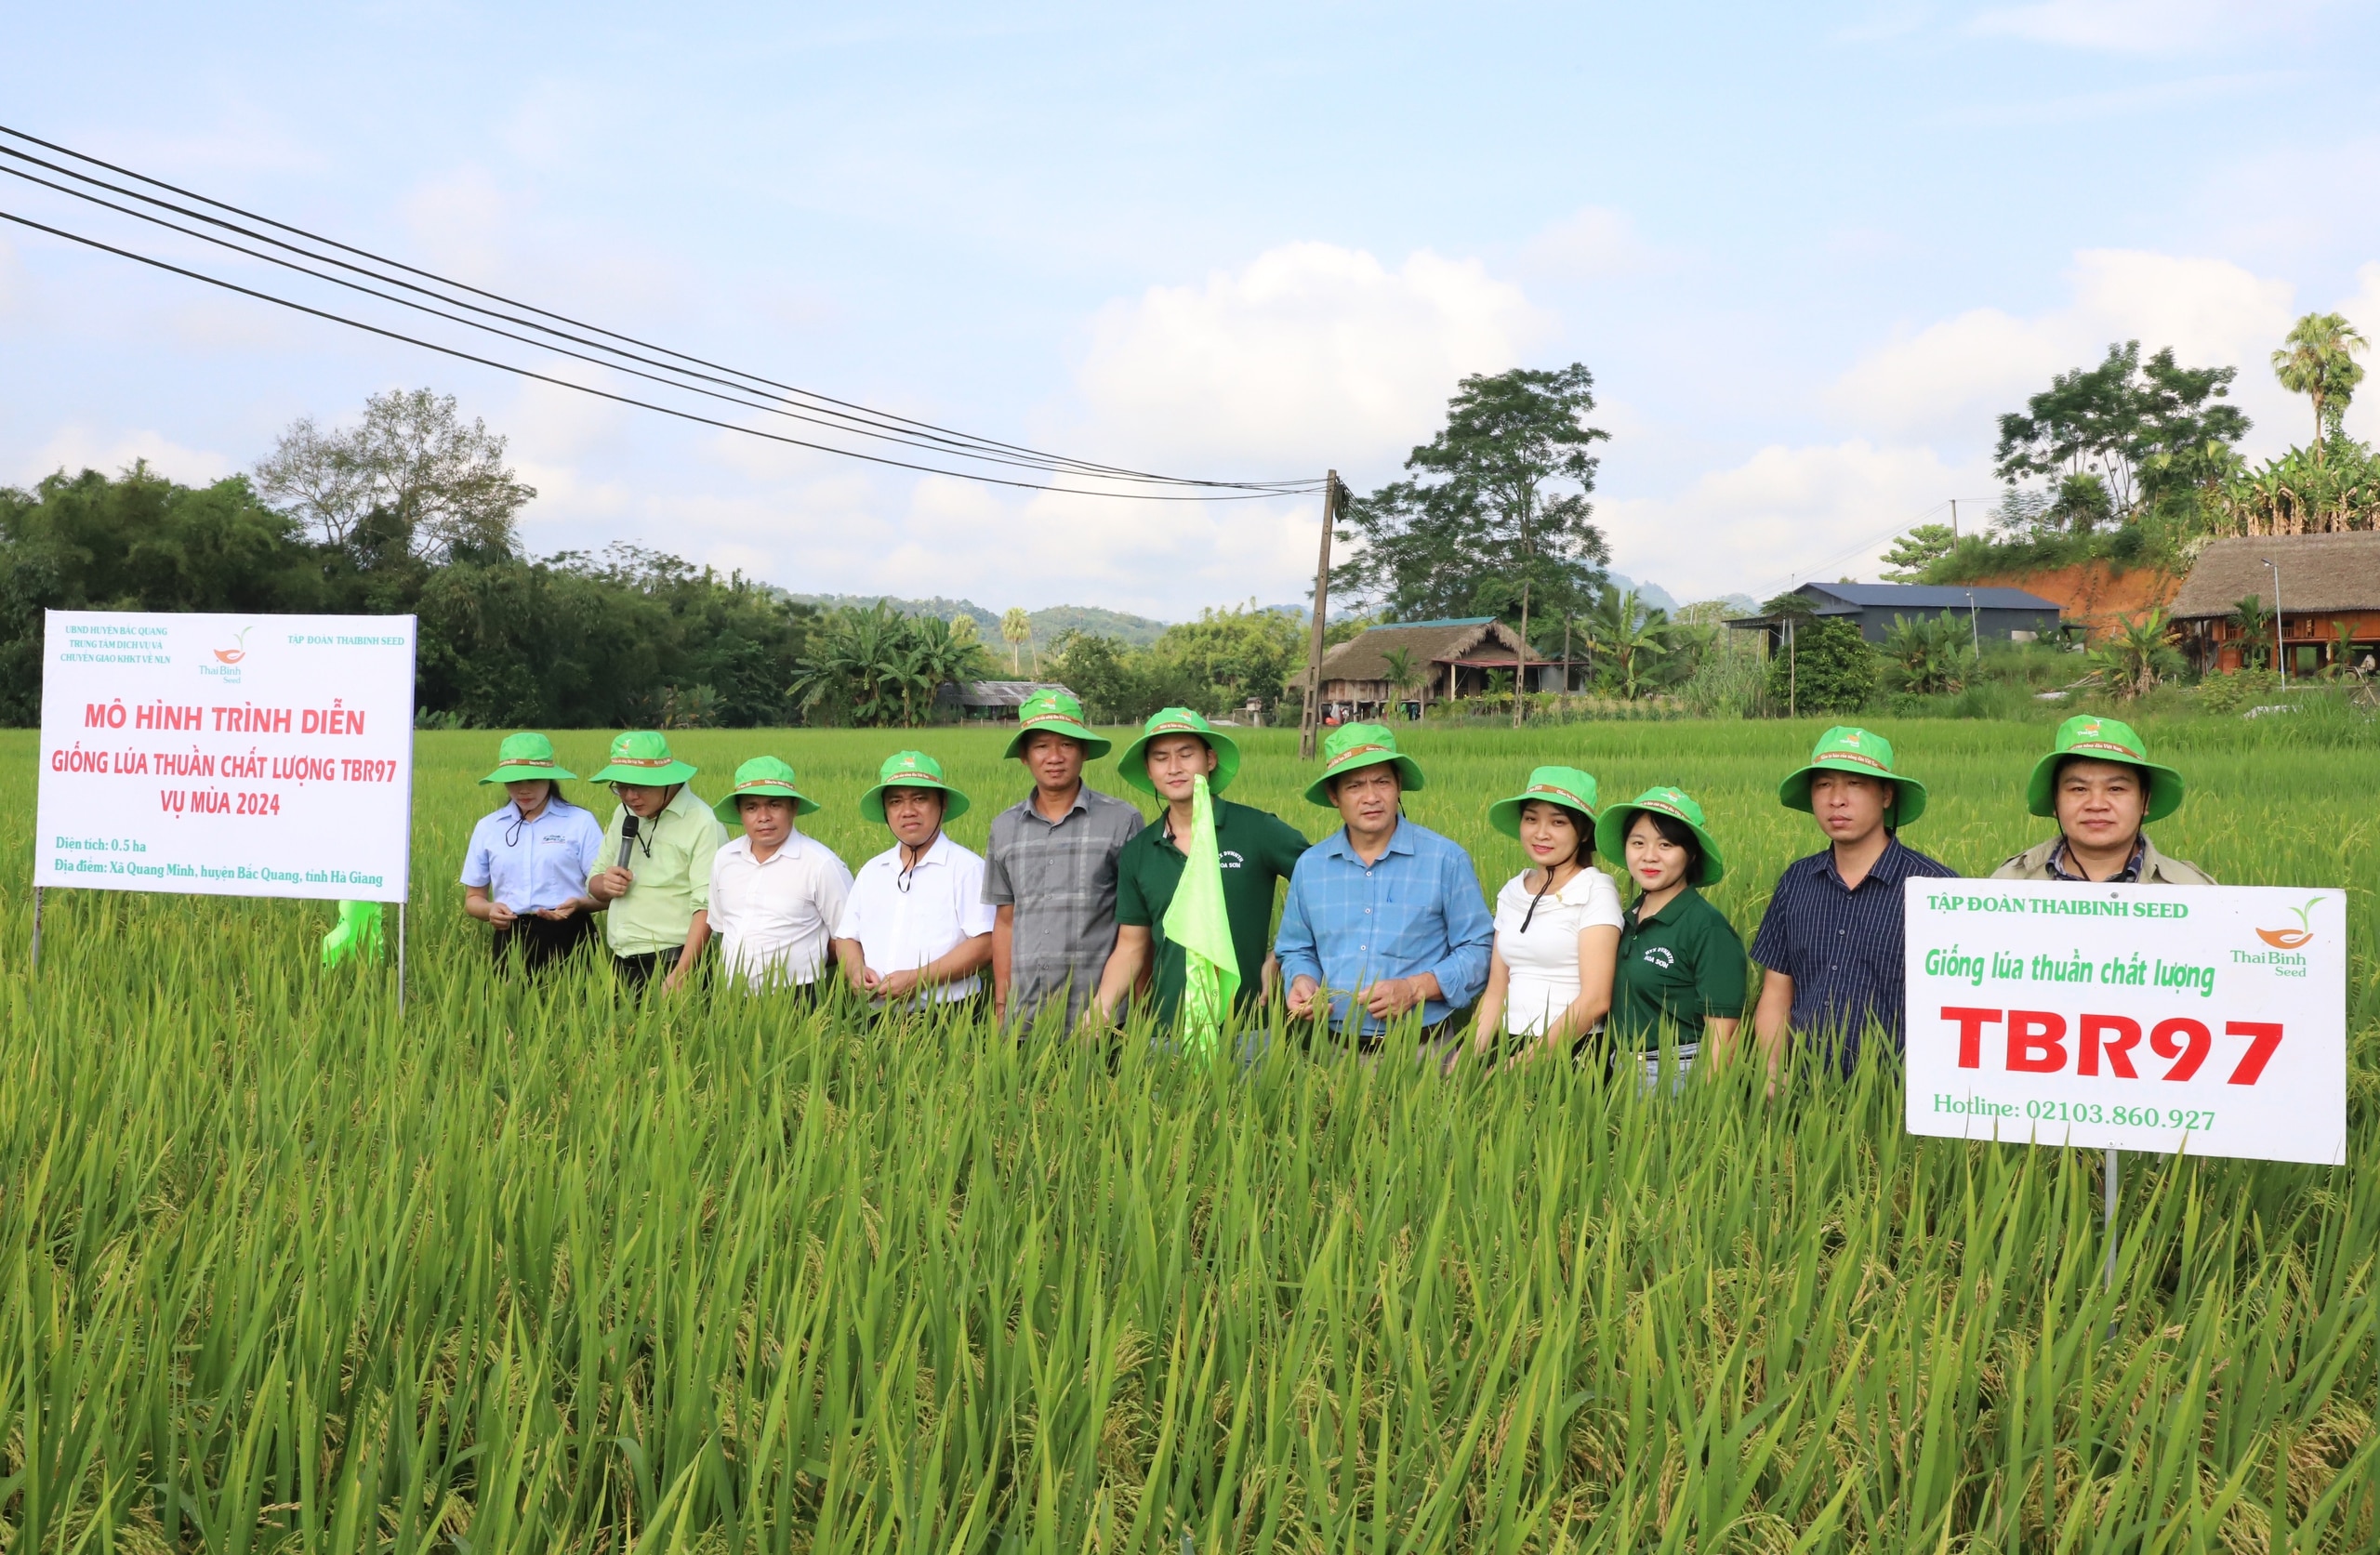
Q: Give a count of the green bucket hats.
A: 11